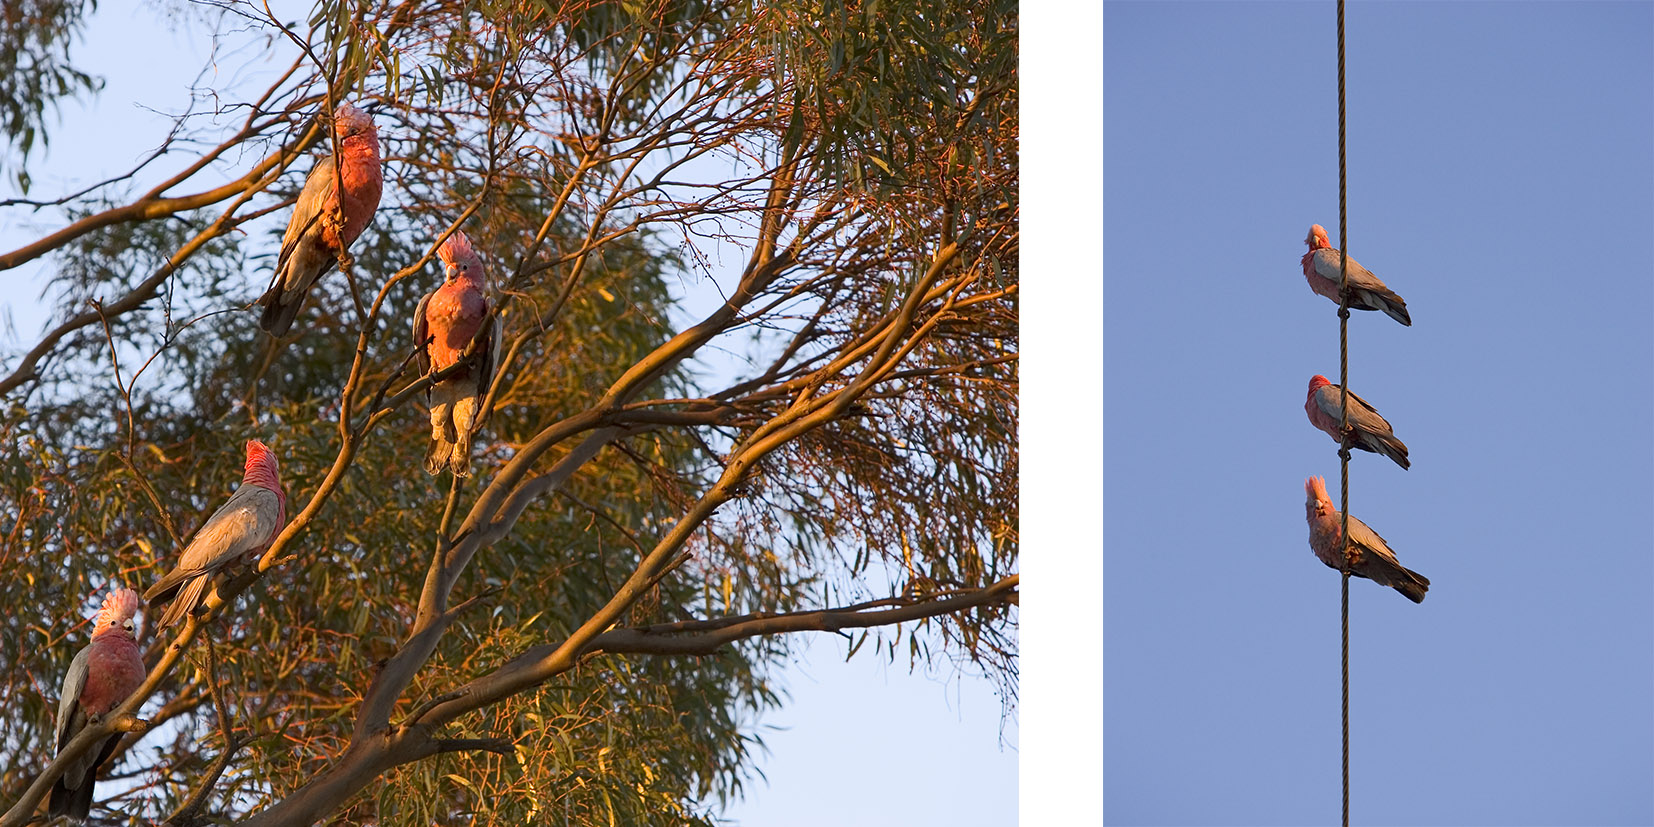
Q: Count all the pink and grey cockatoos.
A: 7